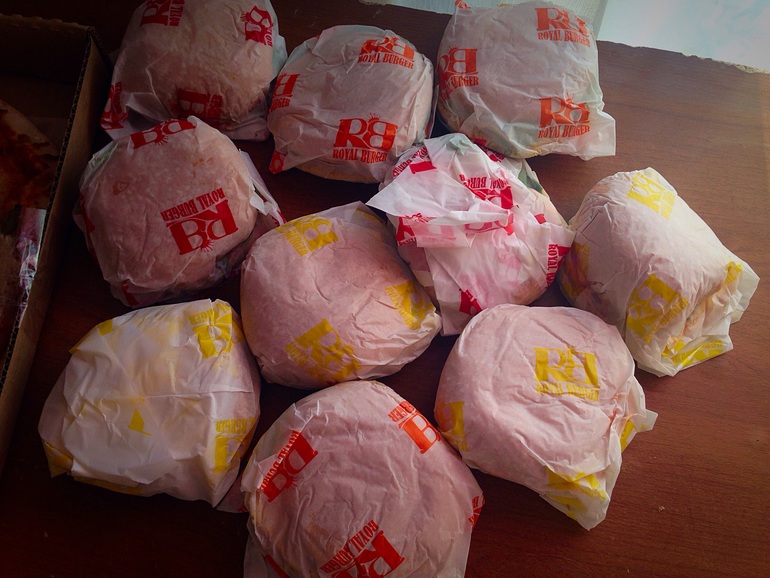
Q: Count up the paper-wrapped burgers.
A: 10